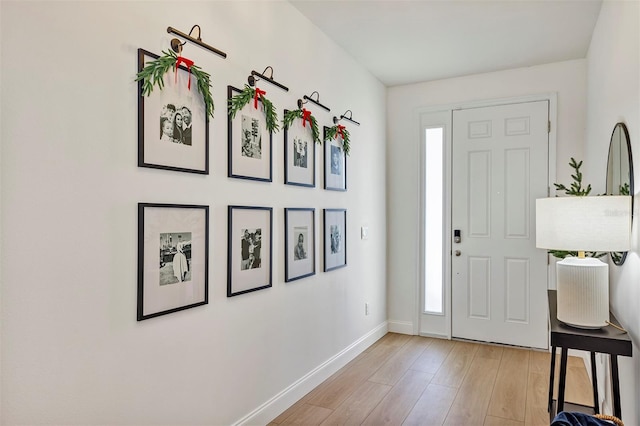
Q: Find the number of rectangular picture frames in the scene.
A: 8